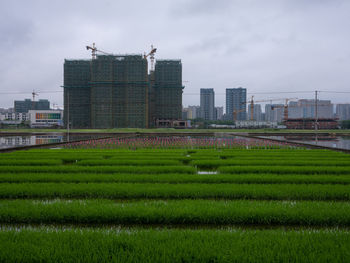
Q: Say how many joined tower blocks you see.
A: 3